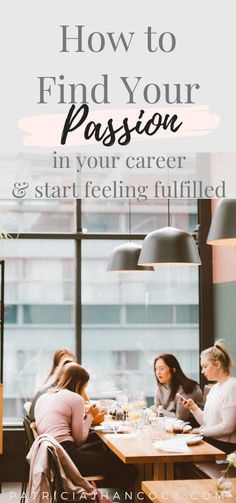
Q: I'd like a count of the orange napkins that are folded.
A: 0